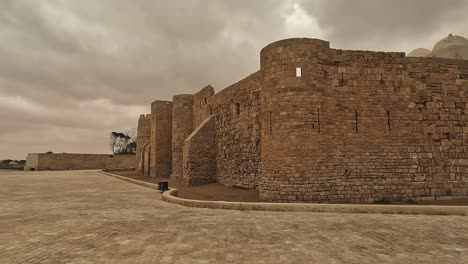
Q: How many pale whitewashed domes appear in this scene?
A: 2